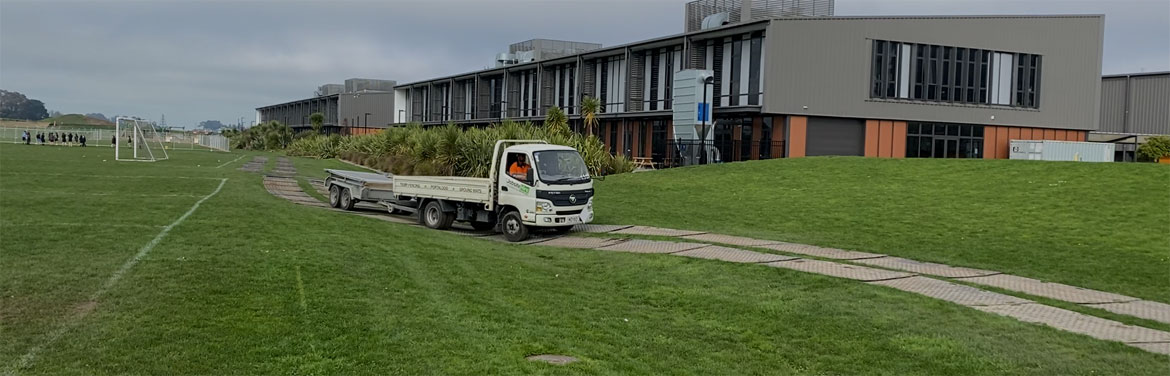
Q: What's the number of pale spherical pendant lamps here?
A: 0